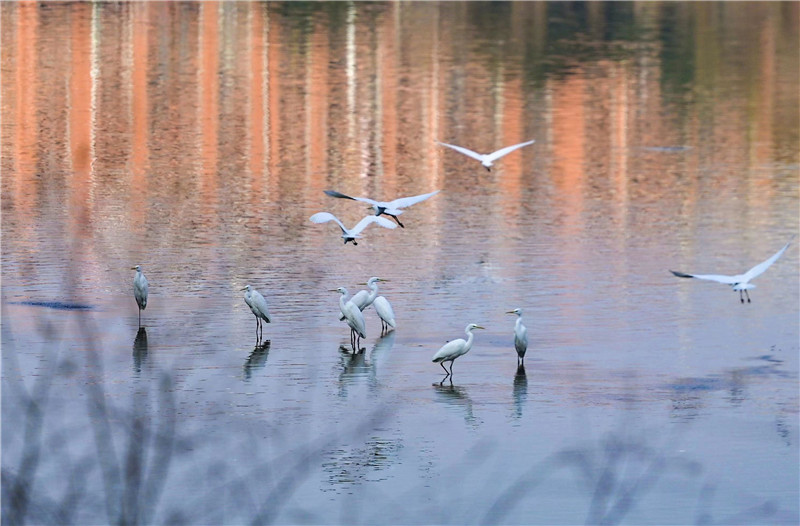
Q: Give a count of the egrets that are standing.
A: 7